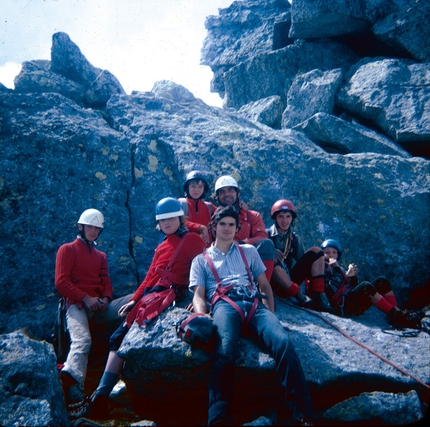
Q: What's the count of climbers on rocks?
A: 7